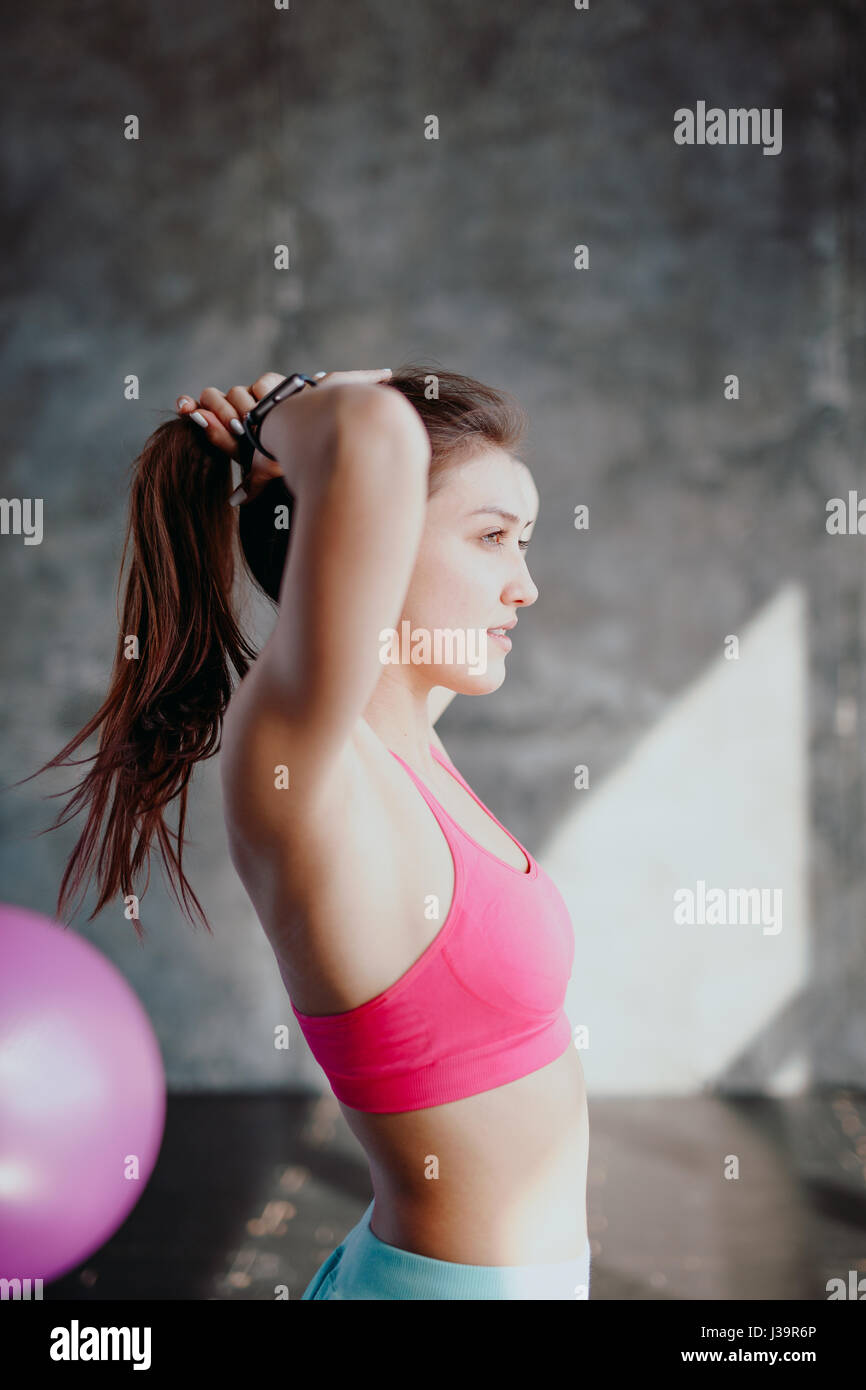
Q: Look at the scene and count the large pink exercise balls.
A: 1